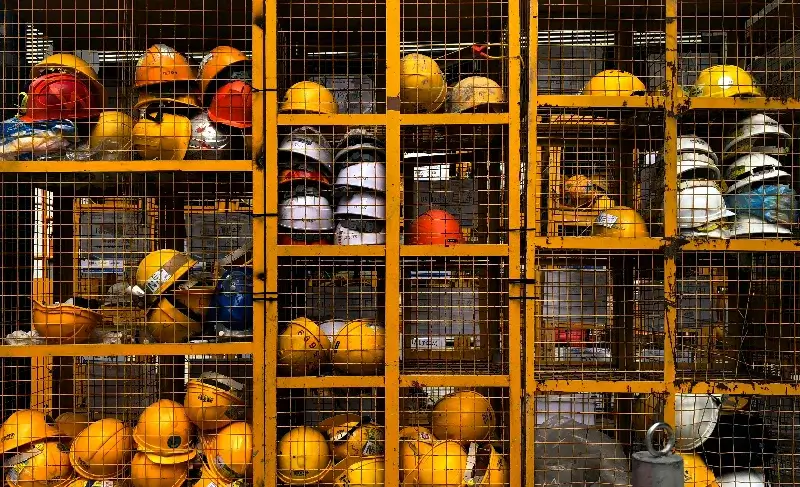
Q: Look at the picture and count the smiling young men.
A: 0